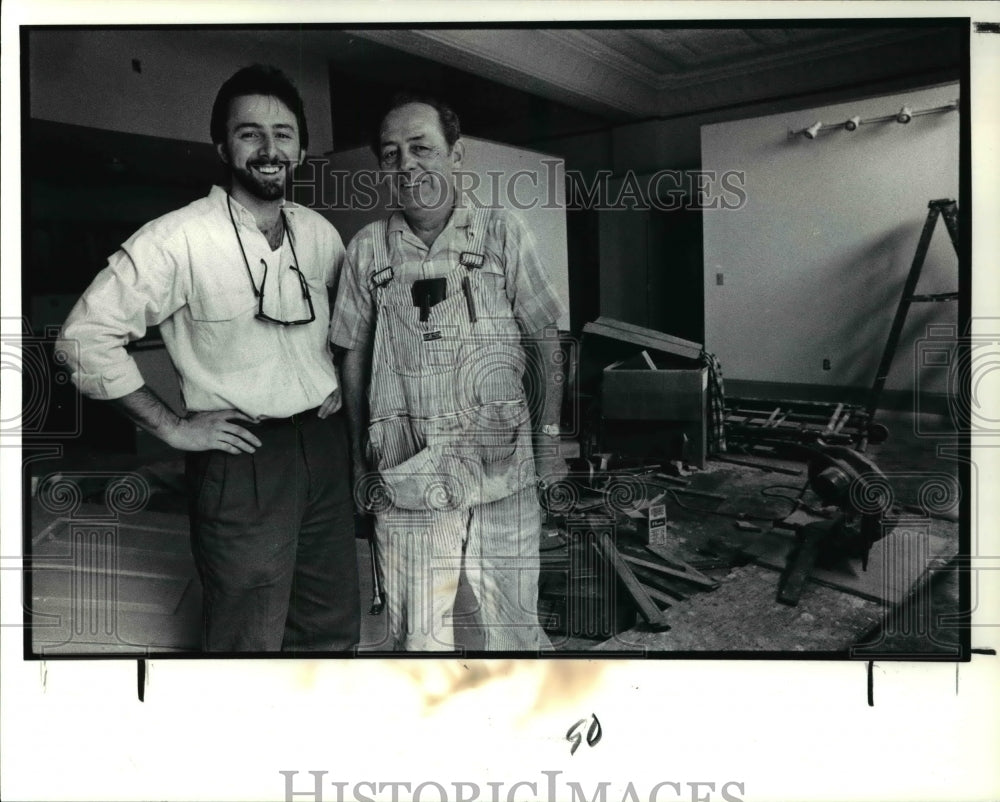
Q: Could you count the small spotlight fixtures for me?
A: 3